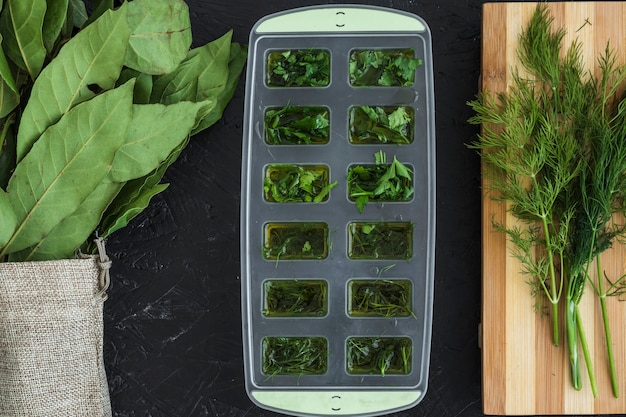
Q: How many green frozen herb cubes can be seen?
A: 12